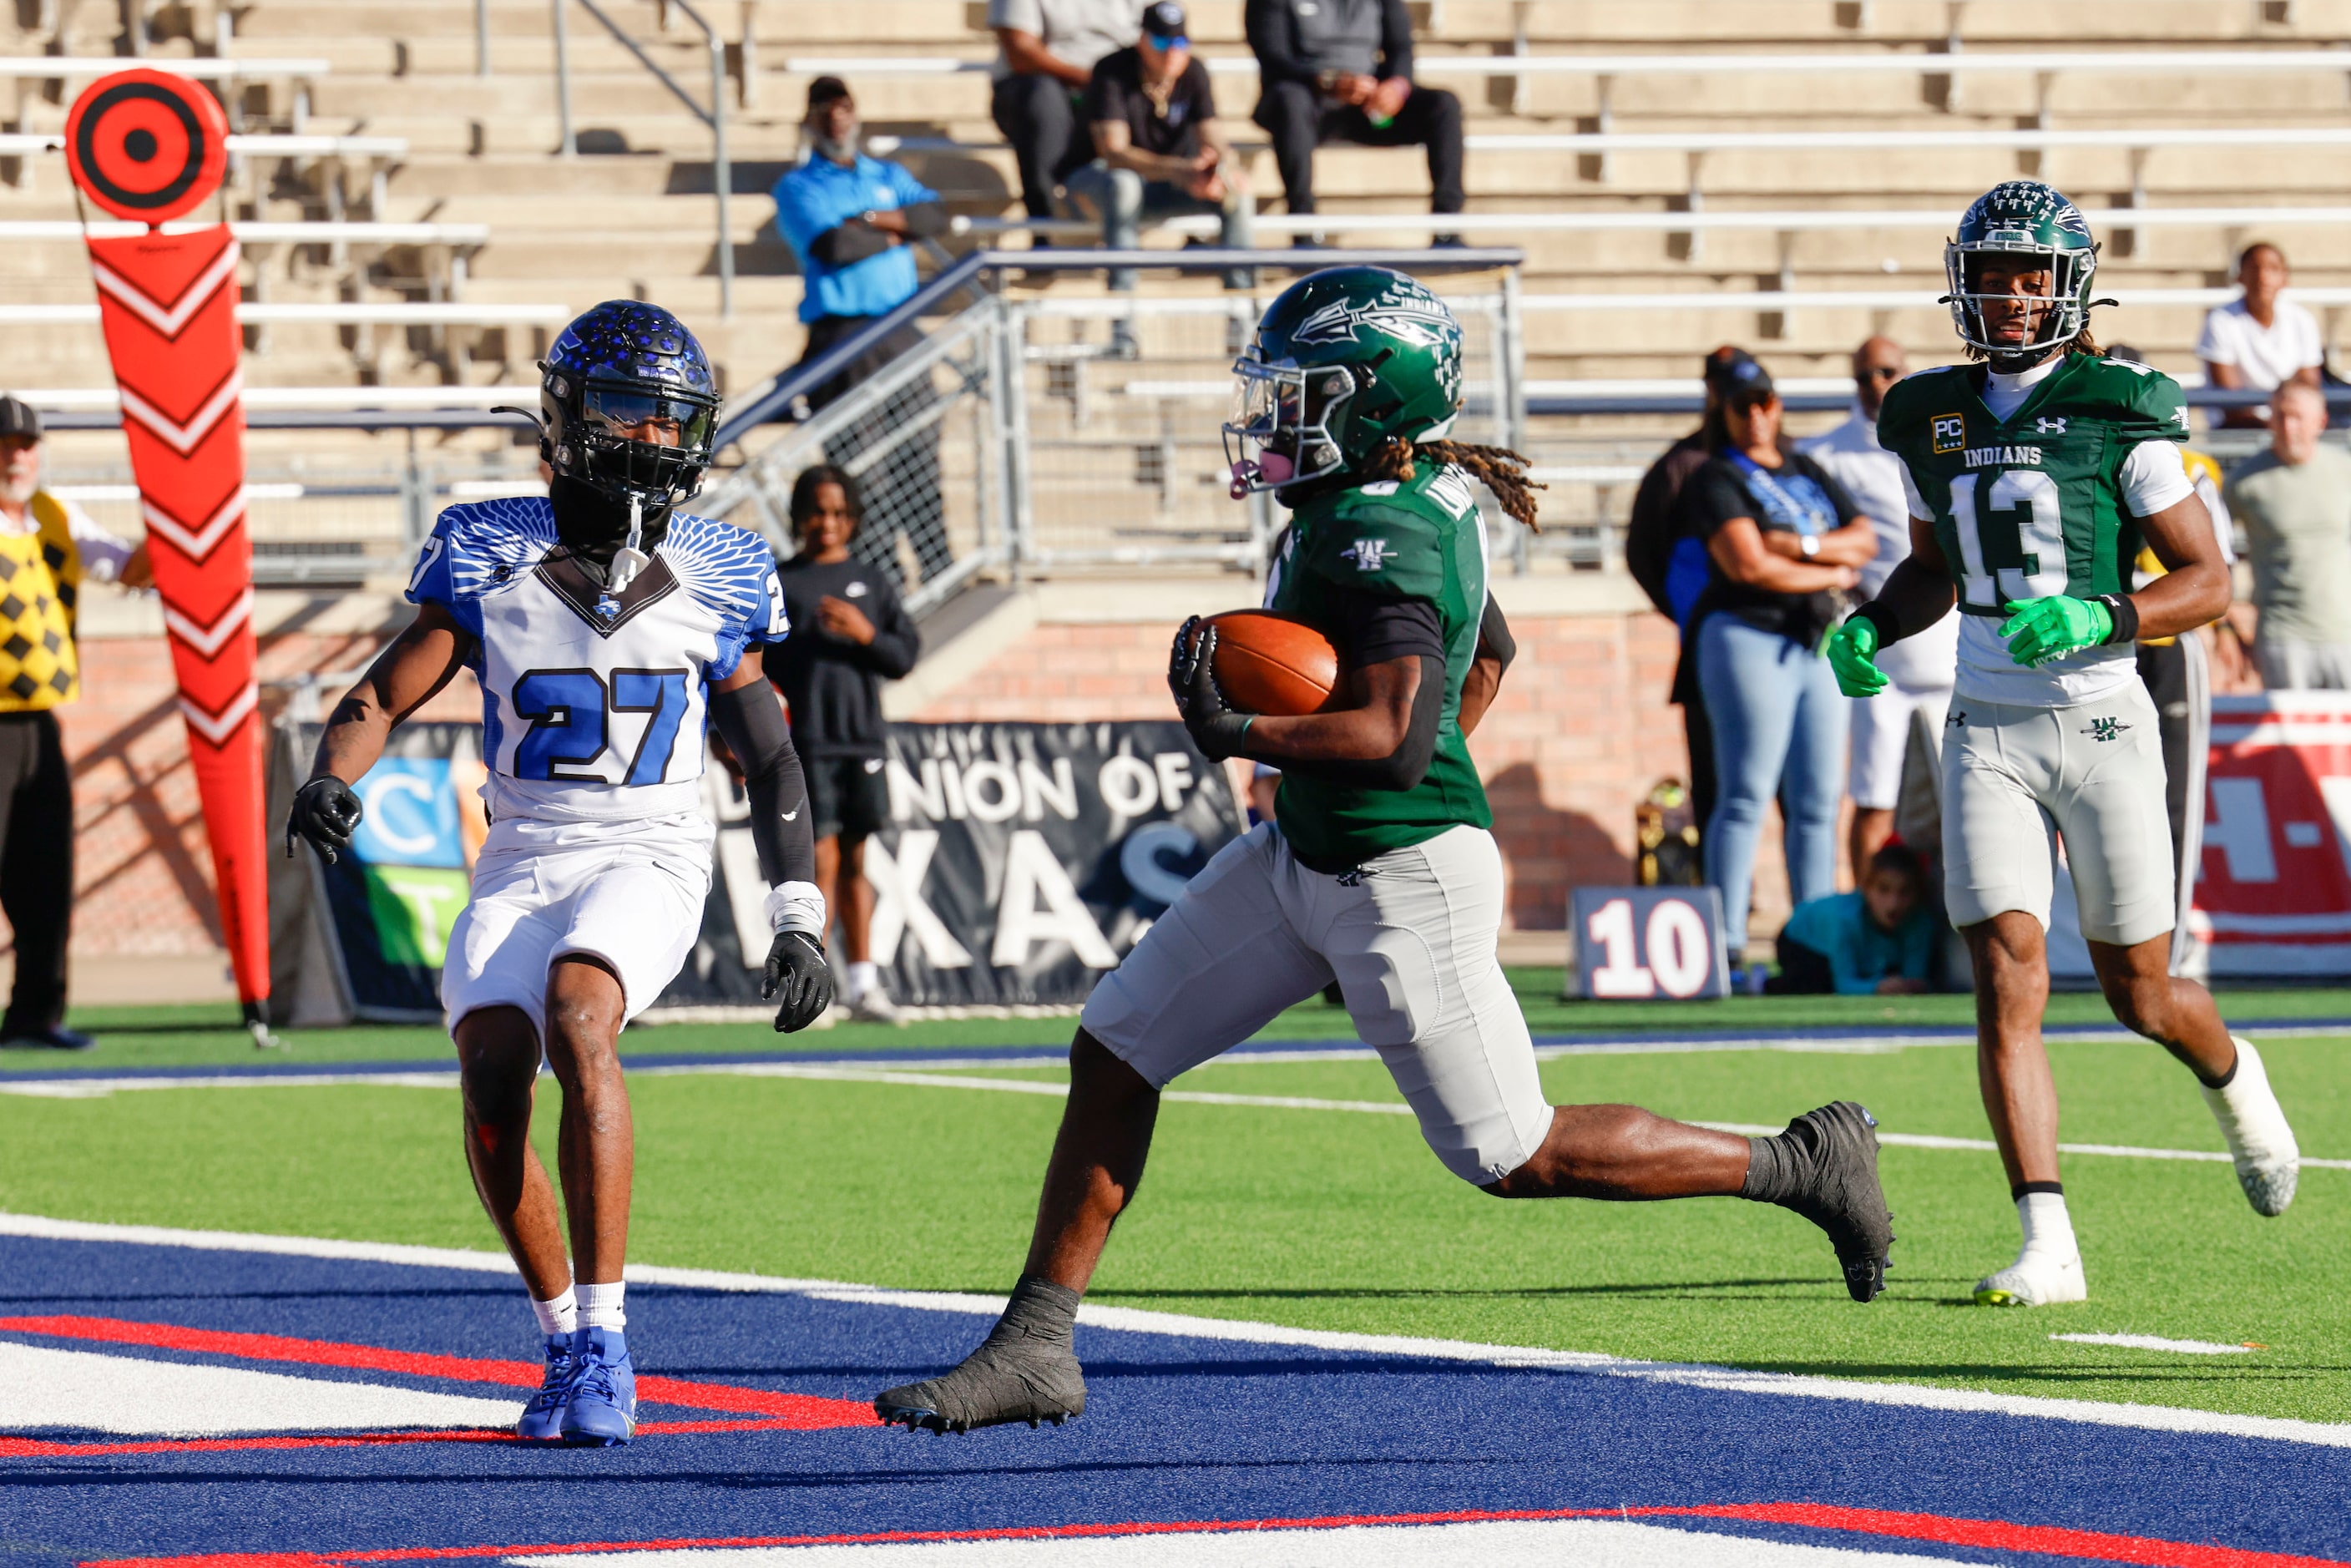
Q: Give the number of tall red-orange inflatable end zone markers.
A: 1